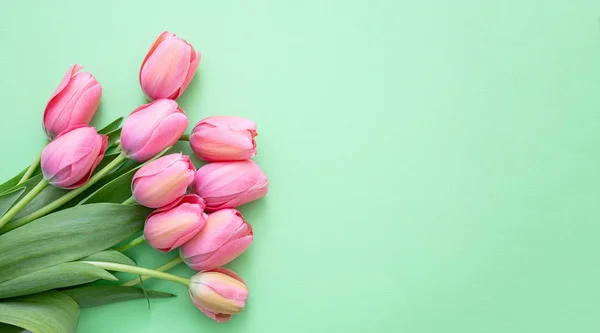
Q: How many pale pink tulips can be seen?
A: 10